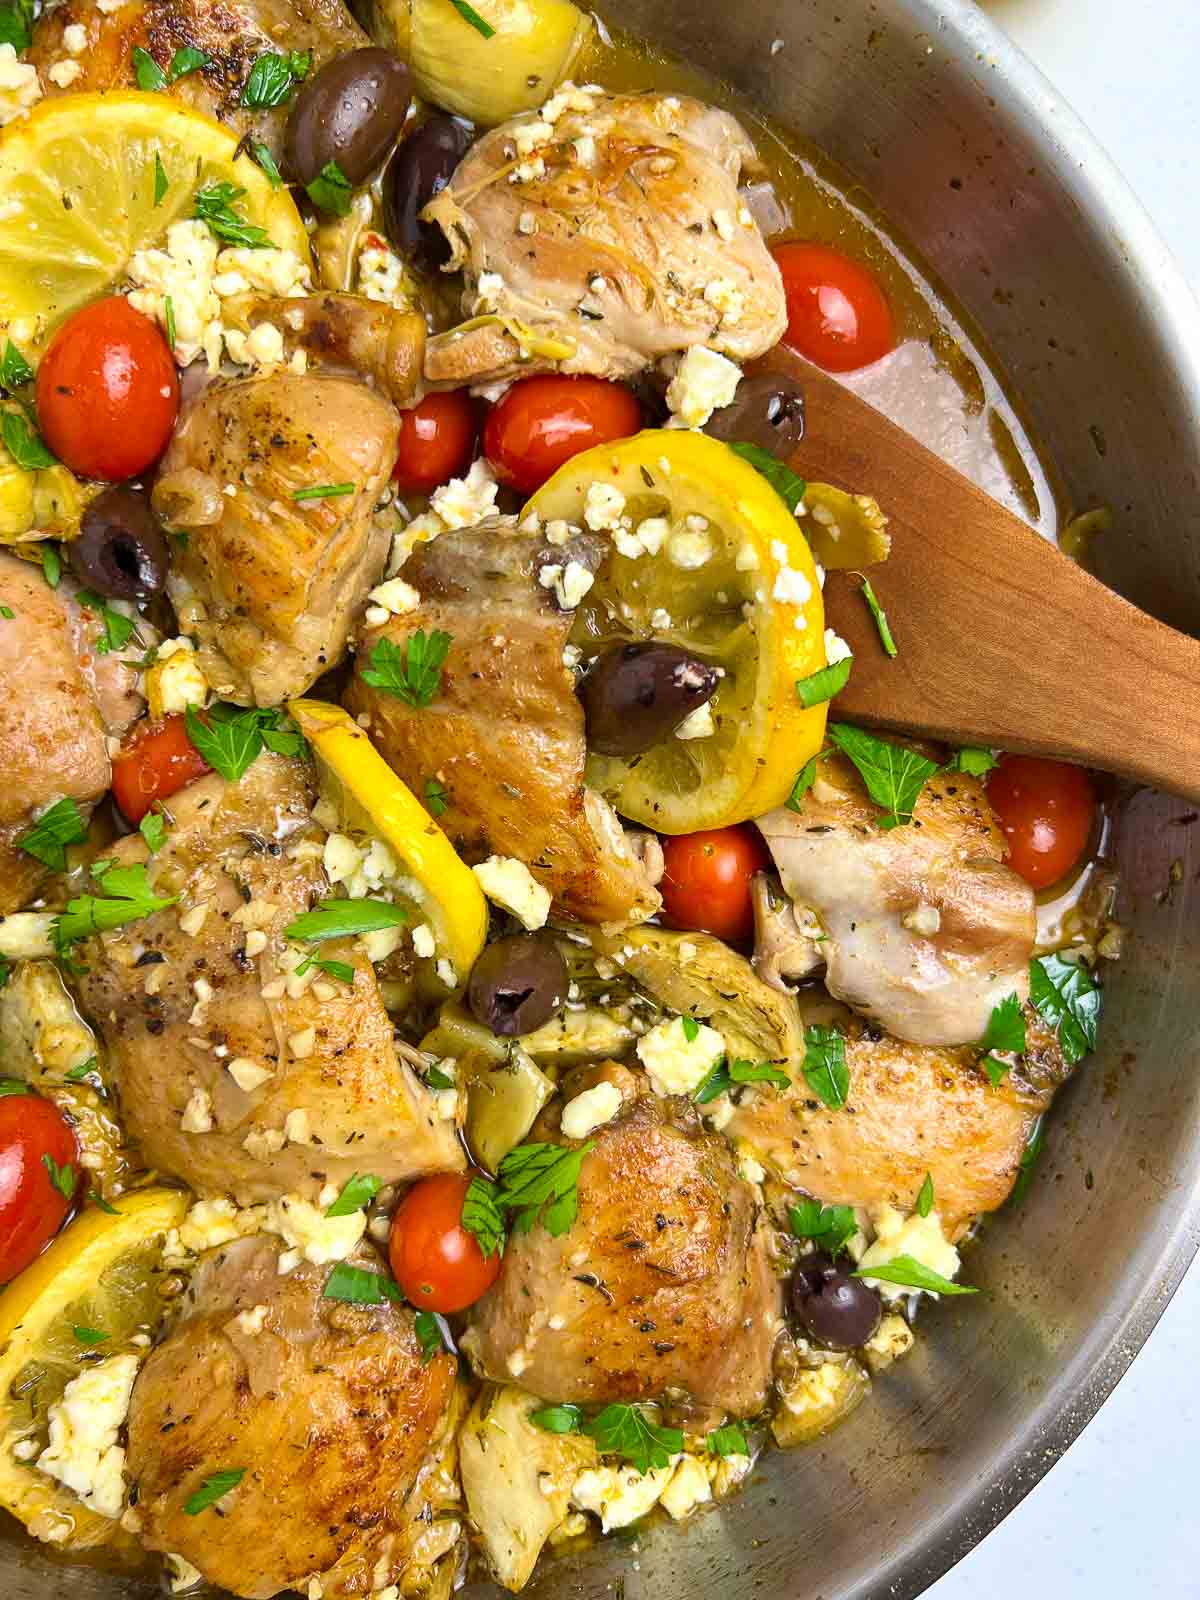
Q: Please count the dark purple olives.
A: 7